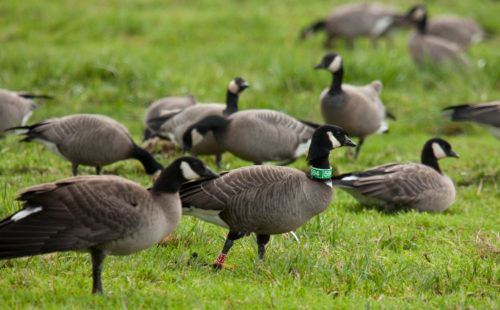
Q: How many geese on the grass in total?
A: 13